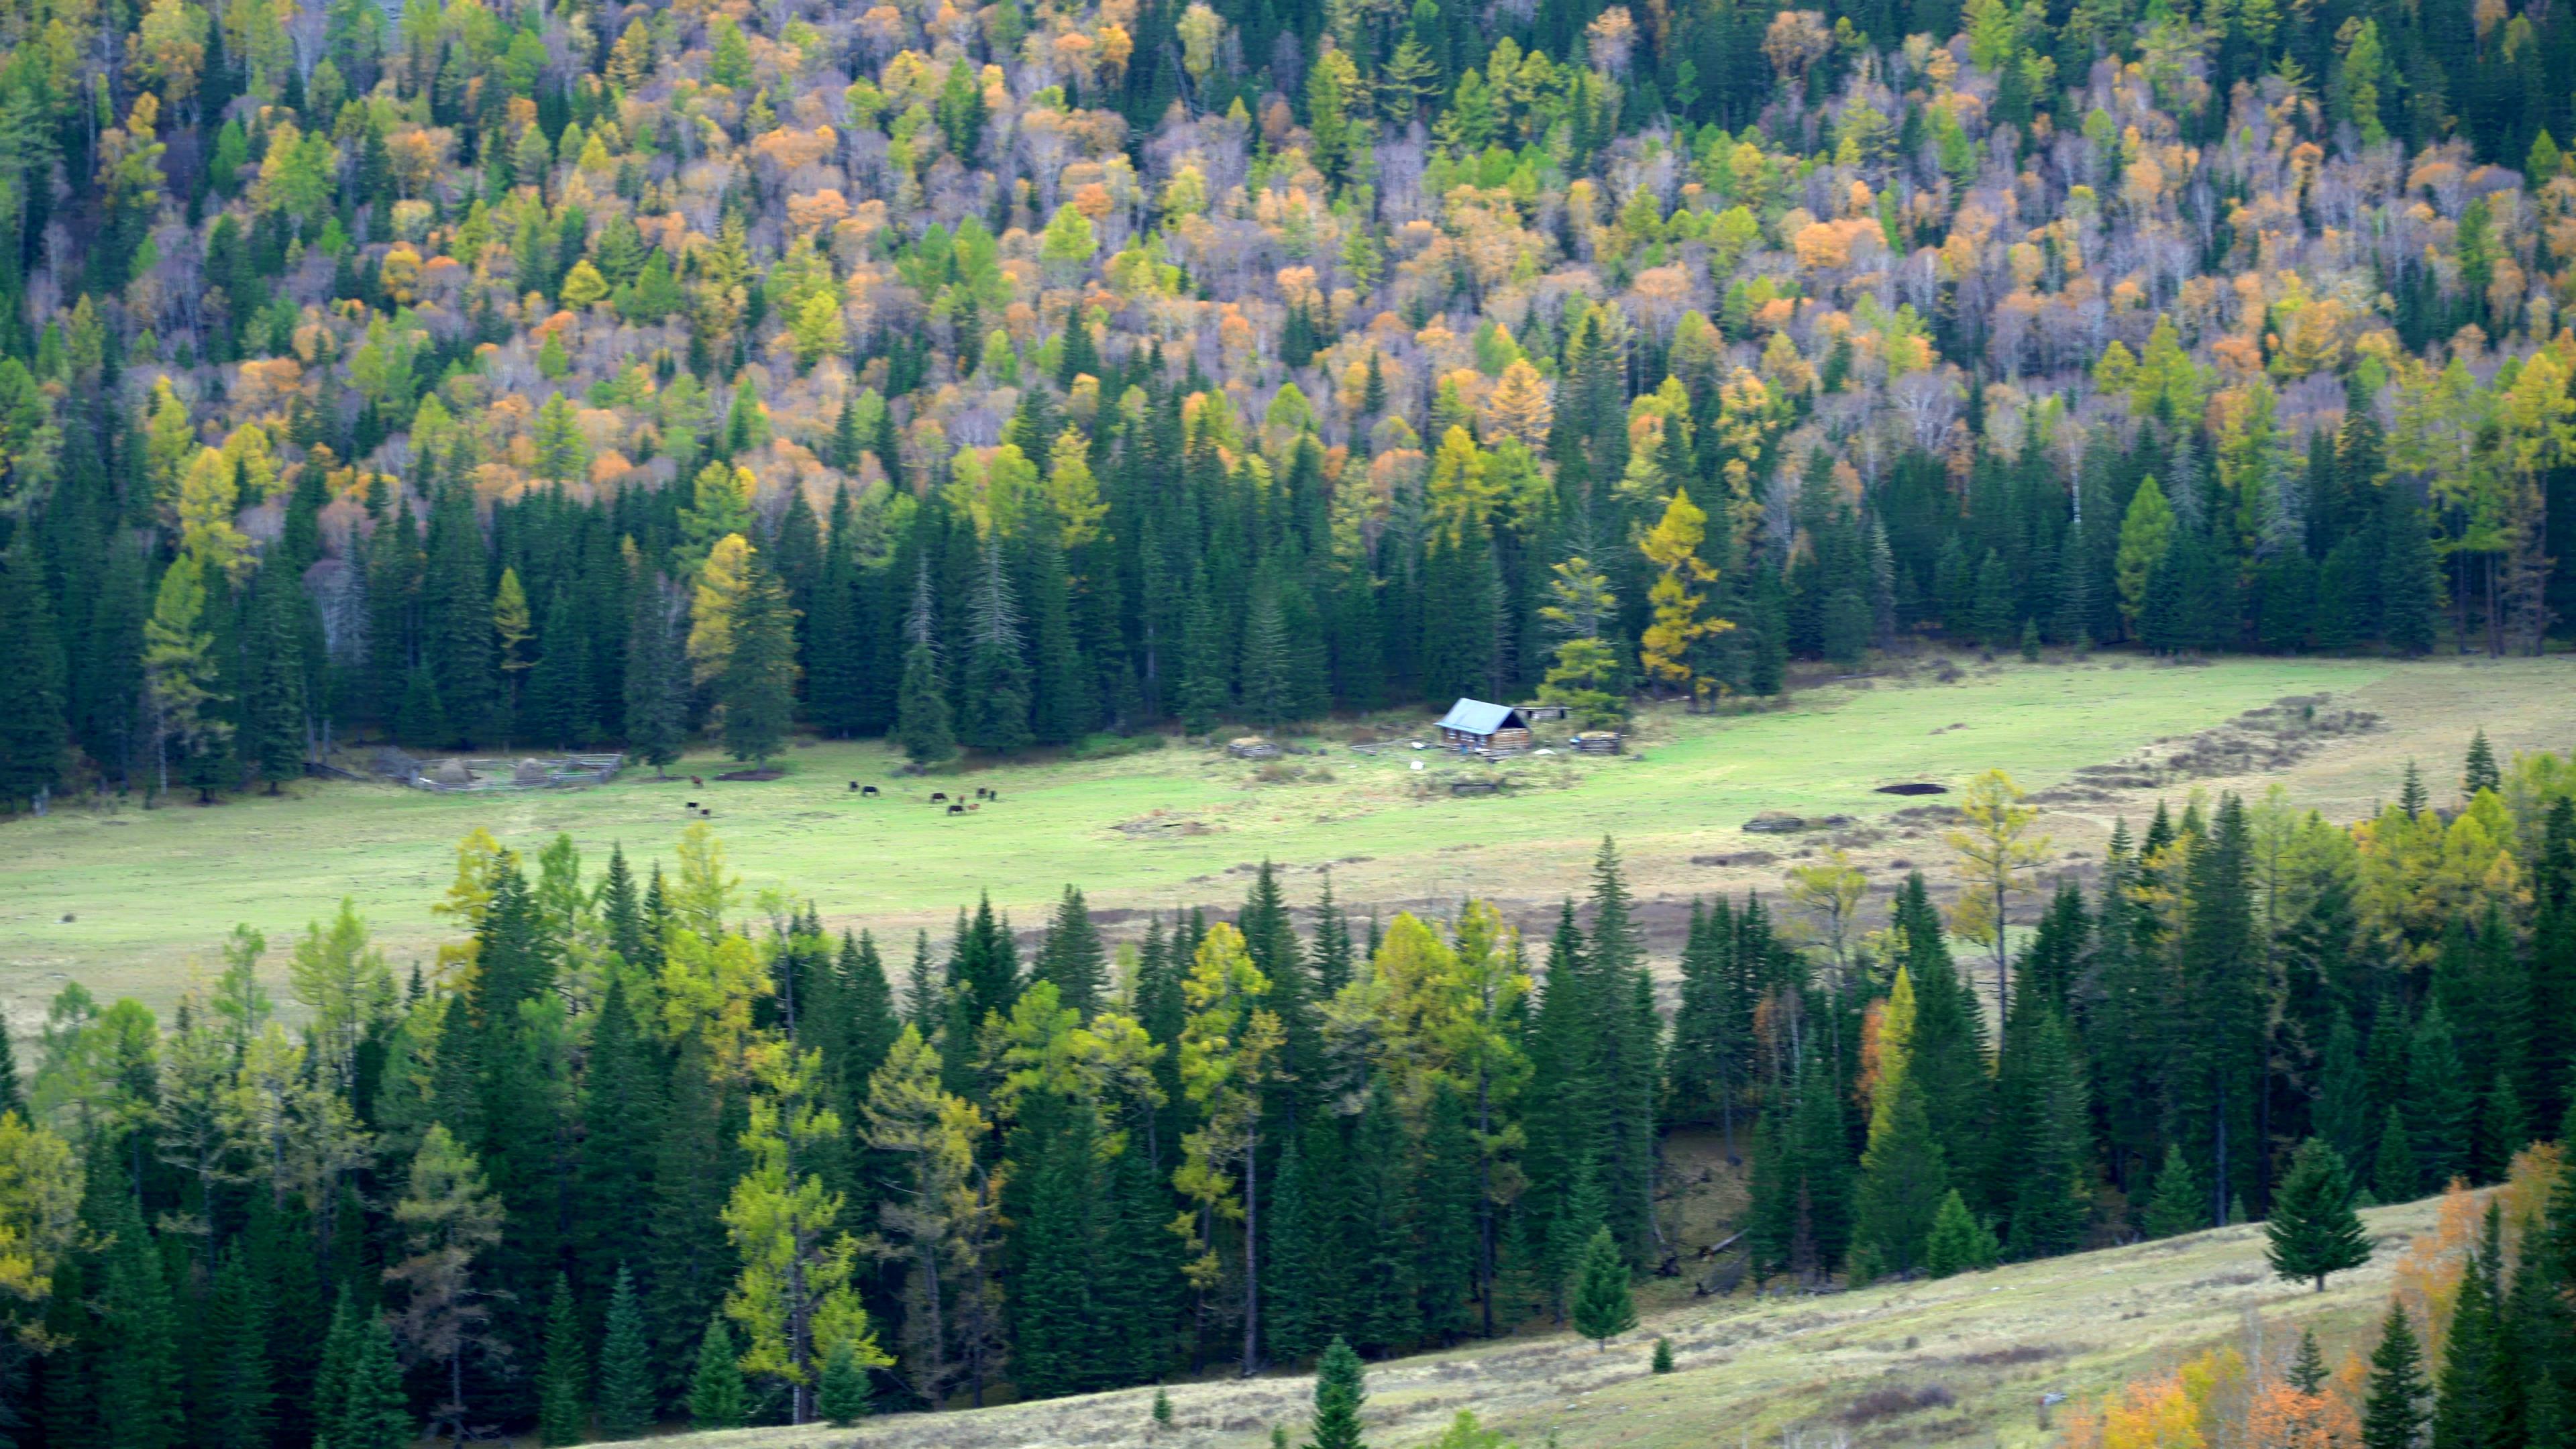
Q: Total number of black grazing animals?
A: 8